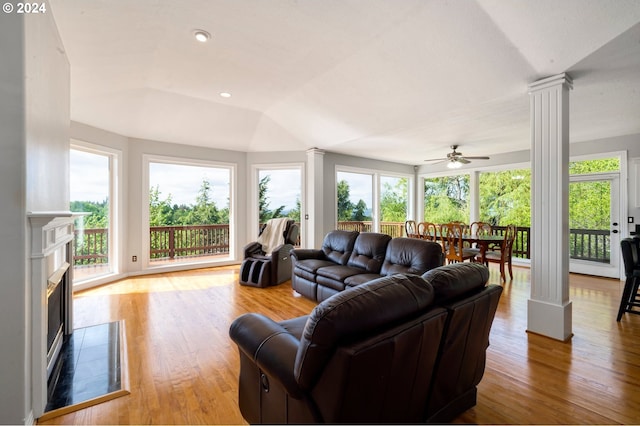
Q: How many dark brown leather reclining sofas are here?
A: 2